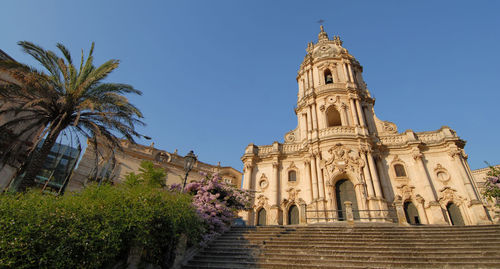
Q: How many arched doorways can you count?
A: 5